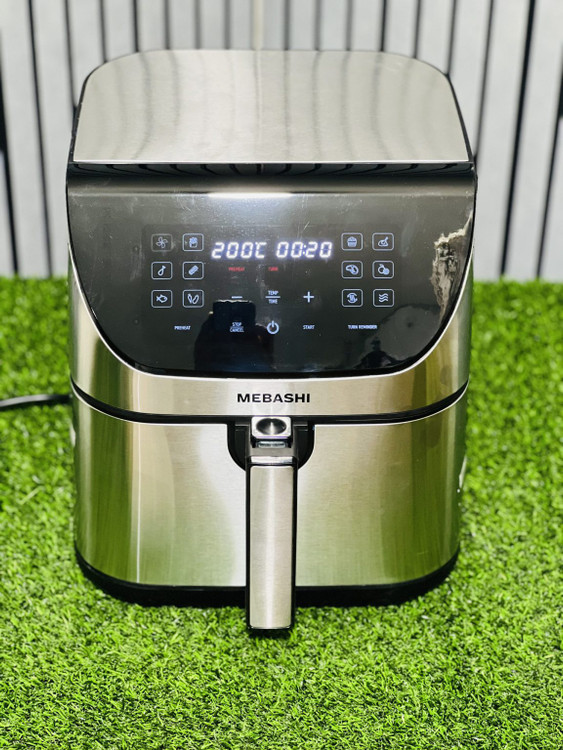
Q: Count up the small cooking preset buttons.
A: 12